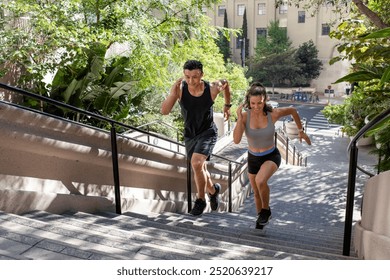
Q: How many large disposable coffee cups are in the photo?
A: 0